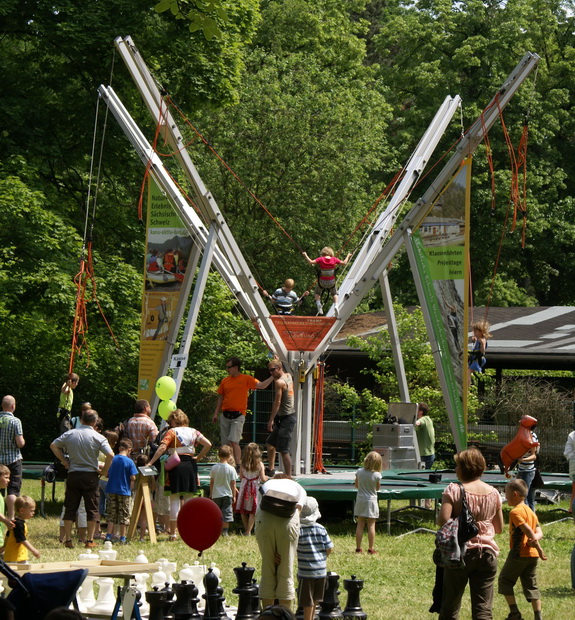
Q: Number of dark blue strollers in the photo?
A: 1